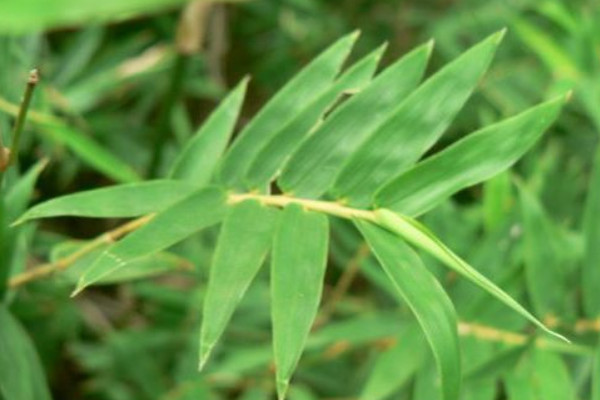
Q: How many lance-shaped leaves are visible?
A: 12